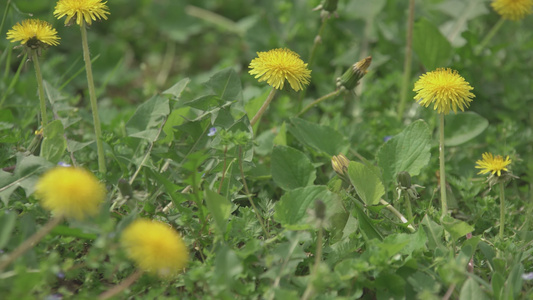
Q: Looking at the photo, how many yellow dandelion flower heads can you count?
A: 8